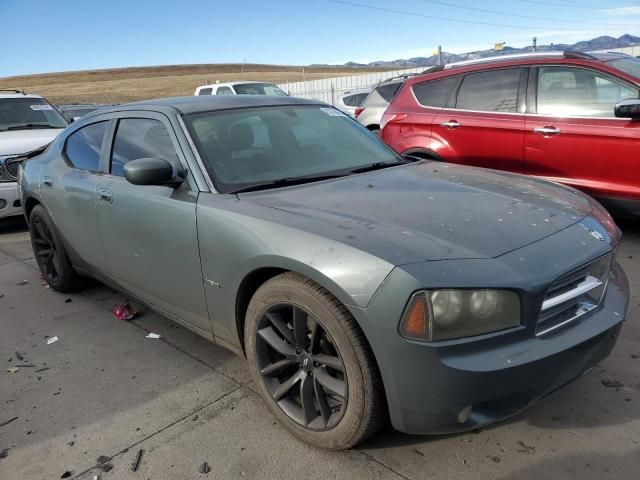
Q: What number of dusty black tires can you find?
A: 2